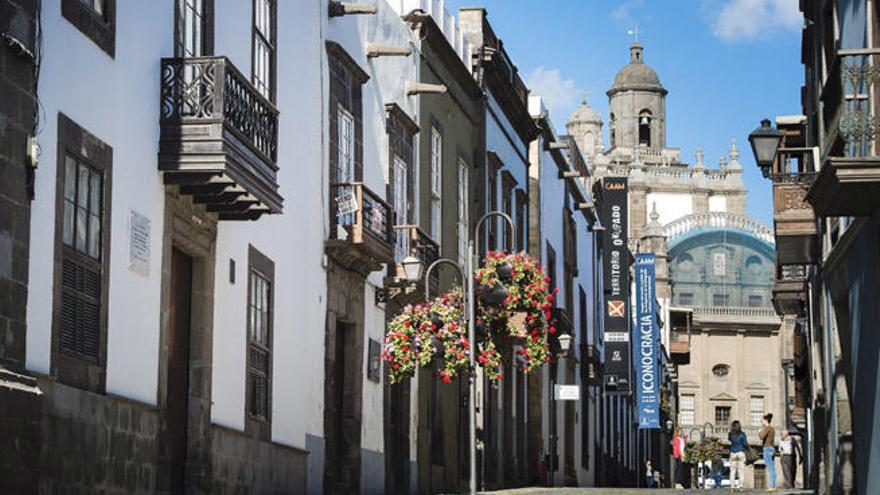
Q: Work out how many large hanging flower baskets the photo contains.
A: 2